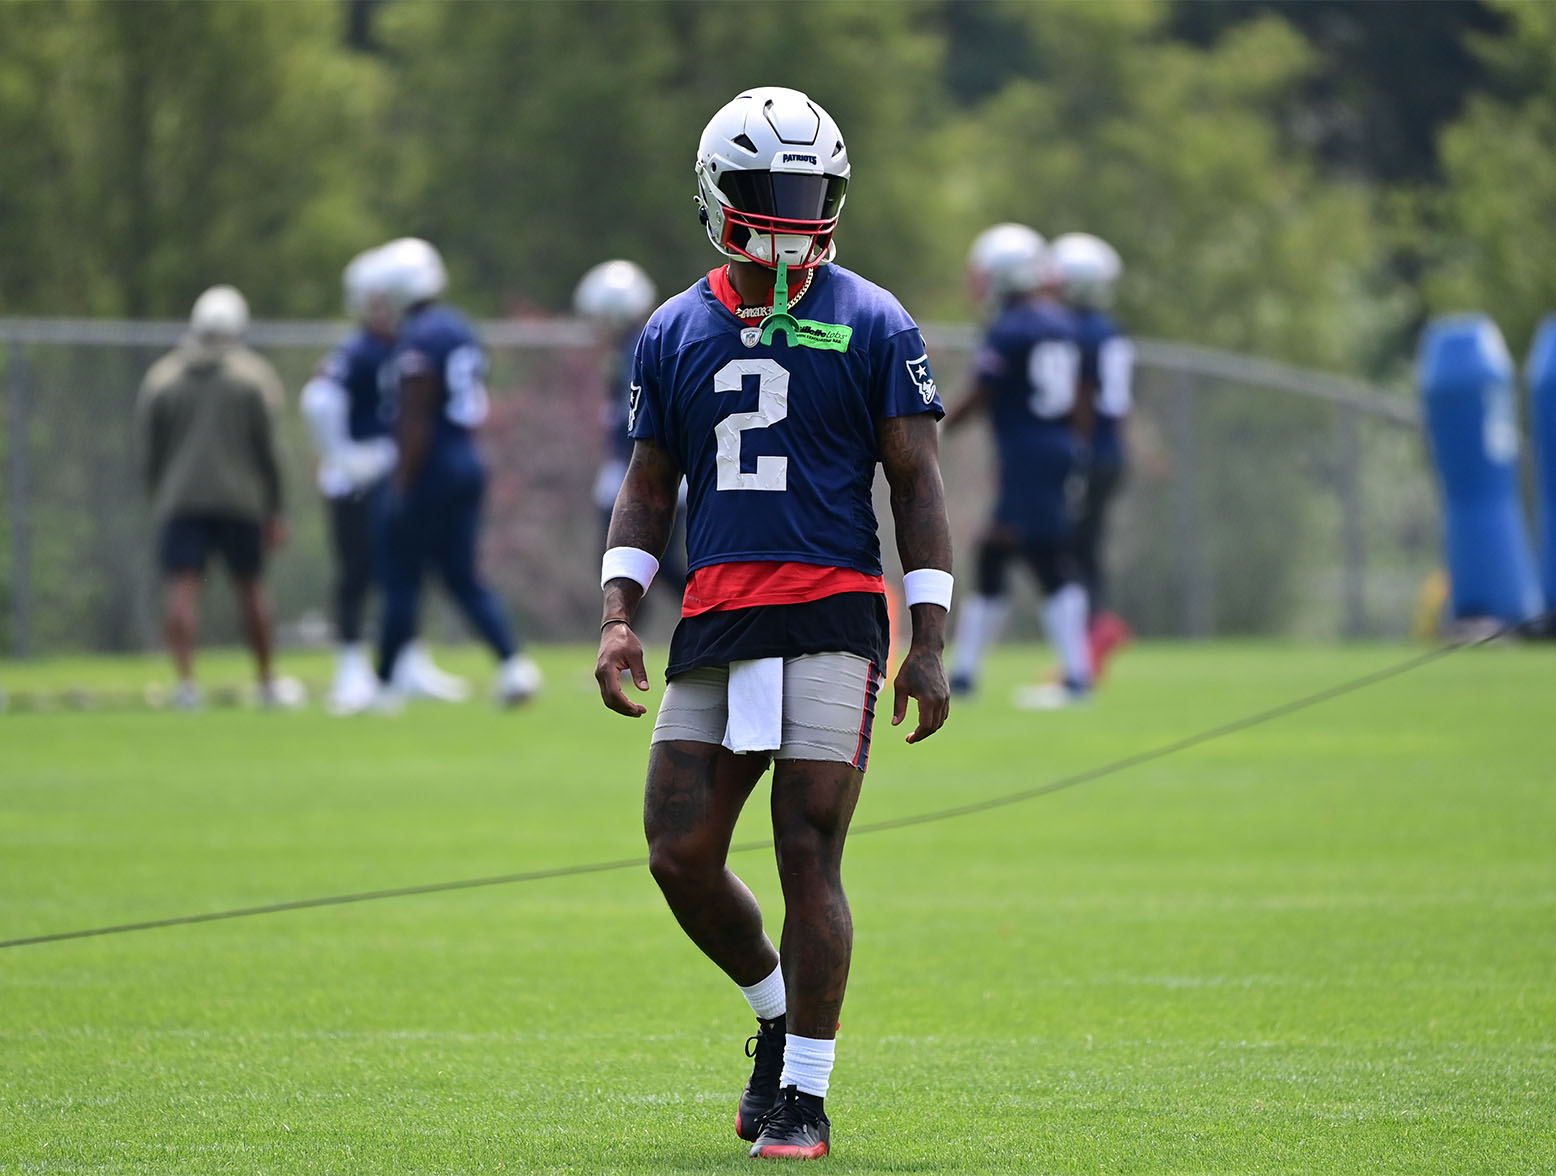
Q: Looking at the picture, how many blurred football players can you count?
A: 5